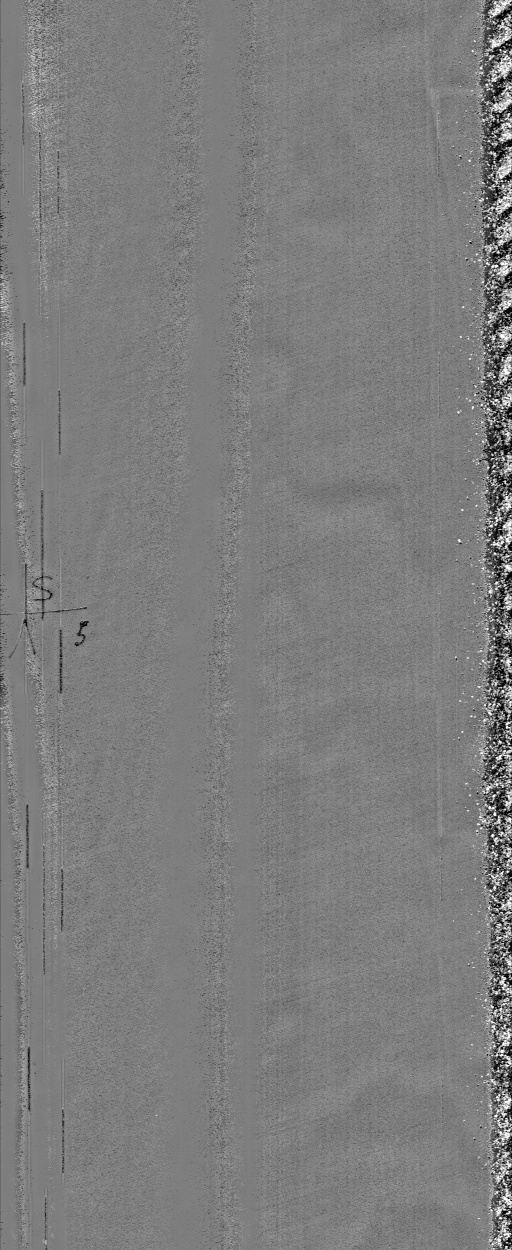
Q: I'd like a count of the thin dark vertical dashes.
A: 14